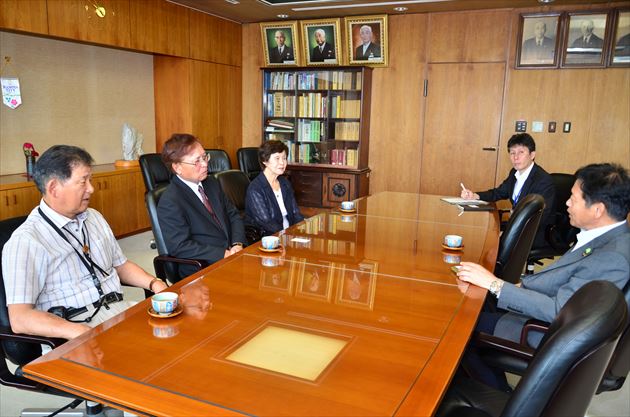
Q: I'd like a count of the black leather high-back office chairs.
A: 10